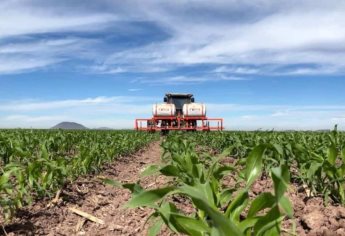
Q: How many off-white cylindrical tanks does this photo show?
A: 2